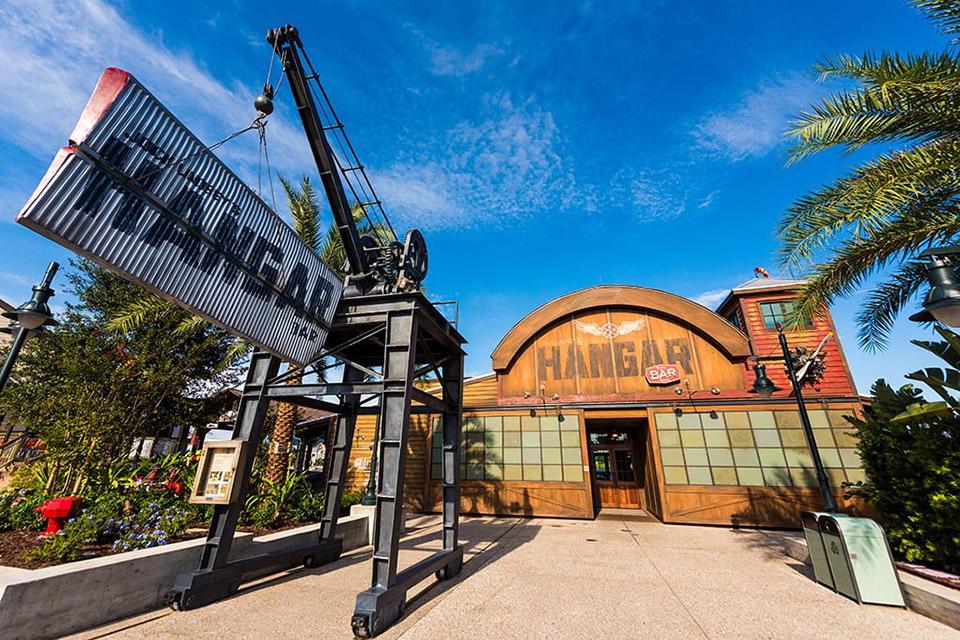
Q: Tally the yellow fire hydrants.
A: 0